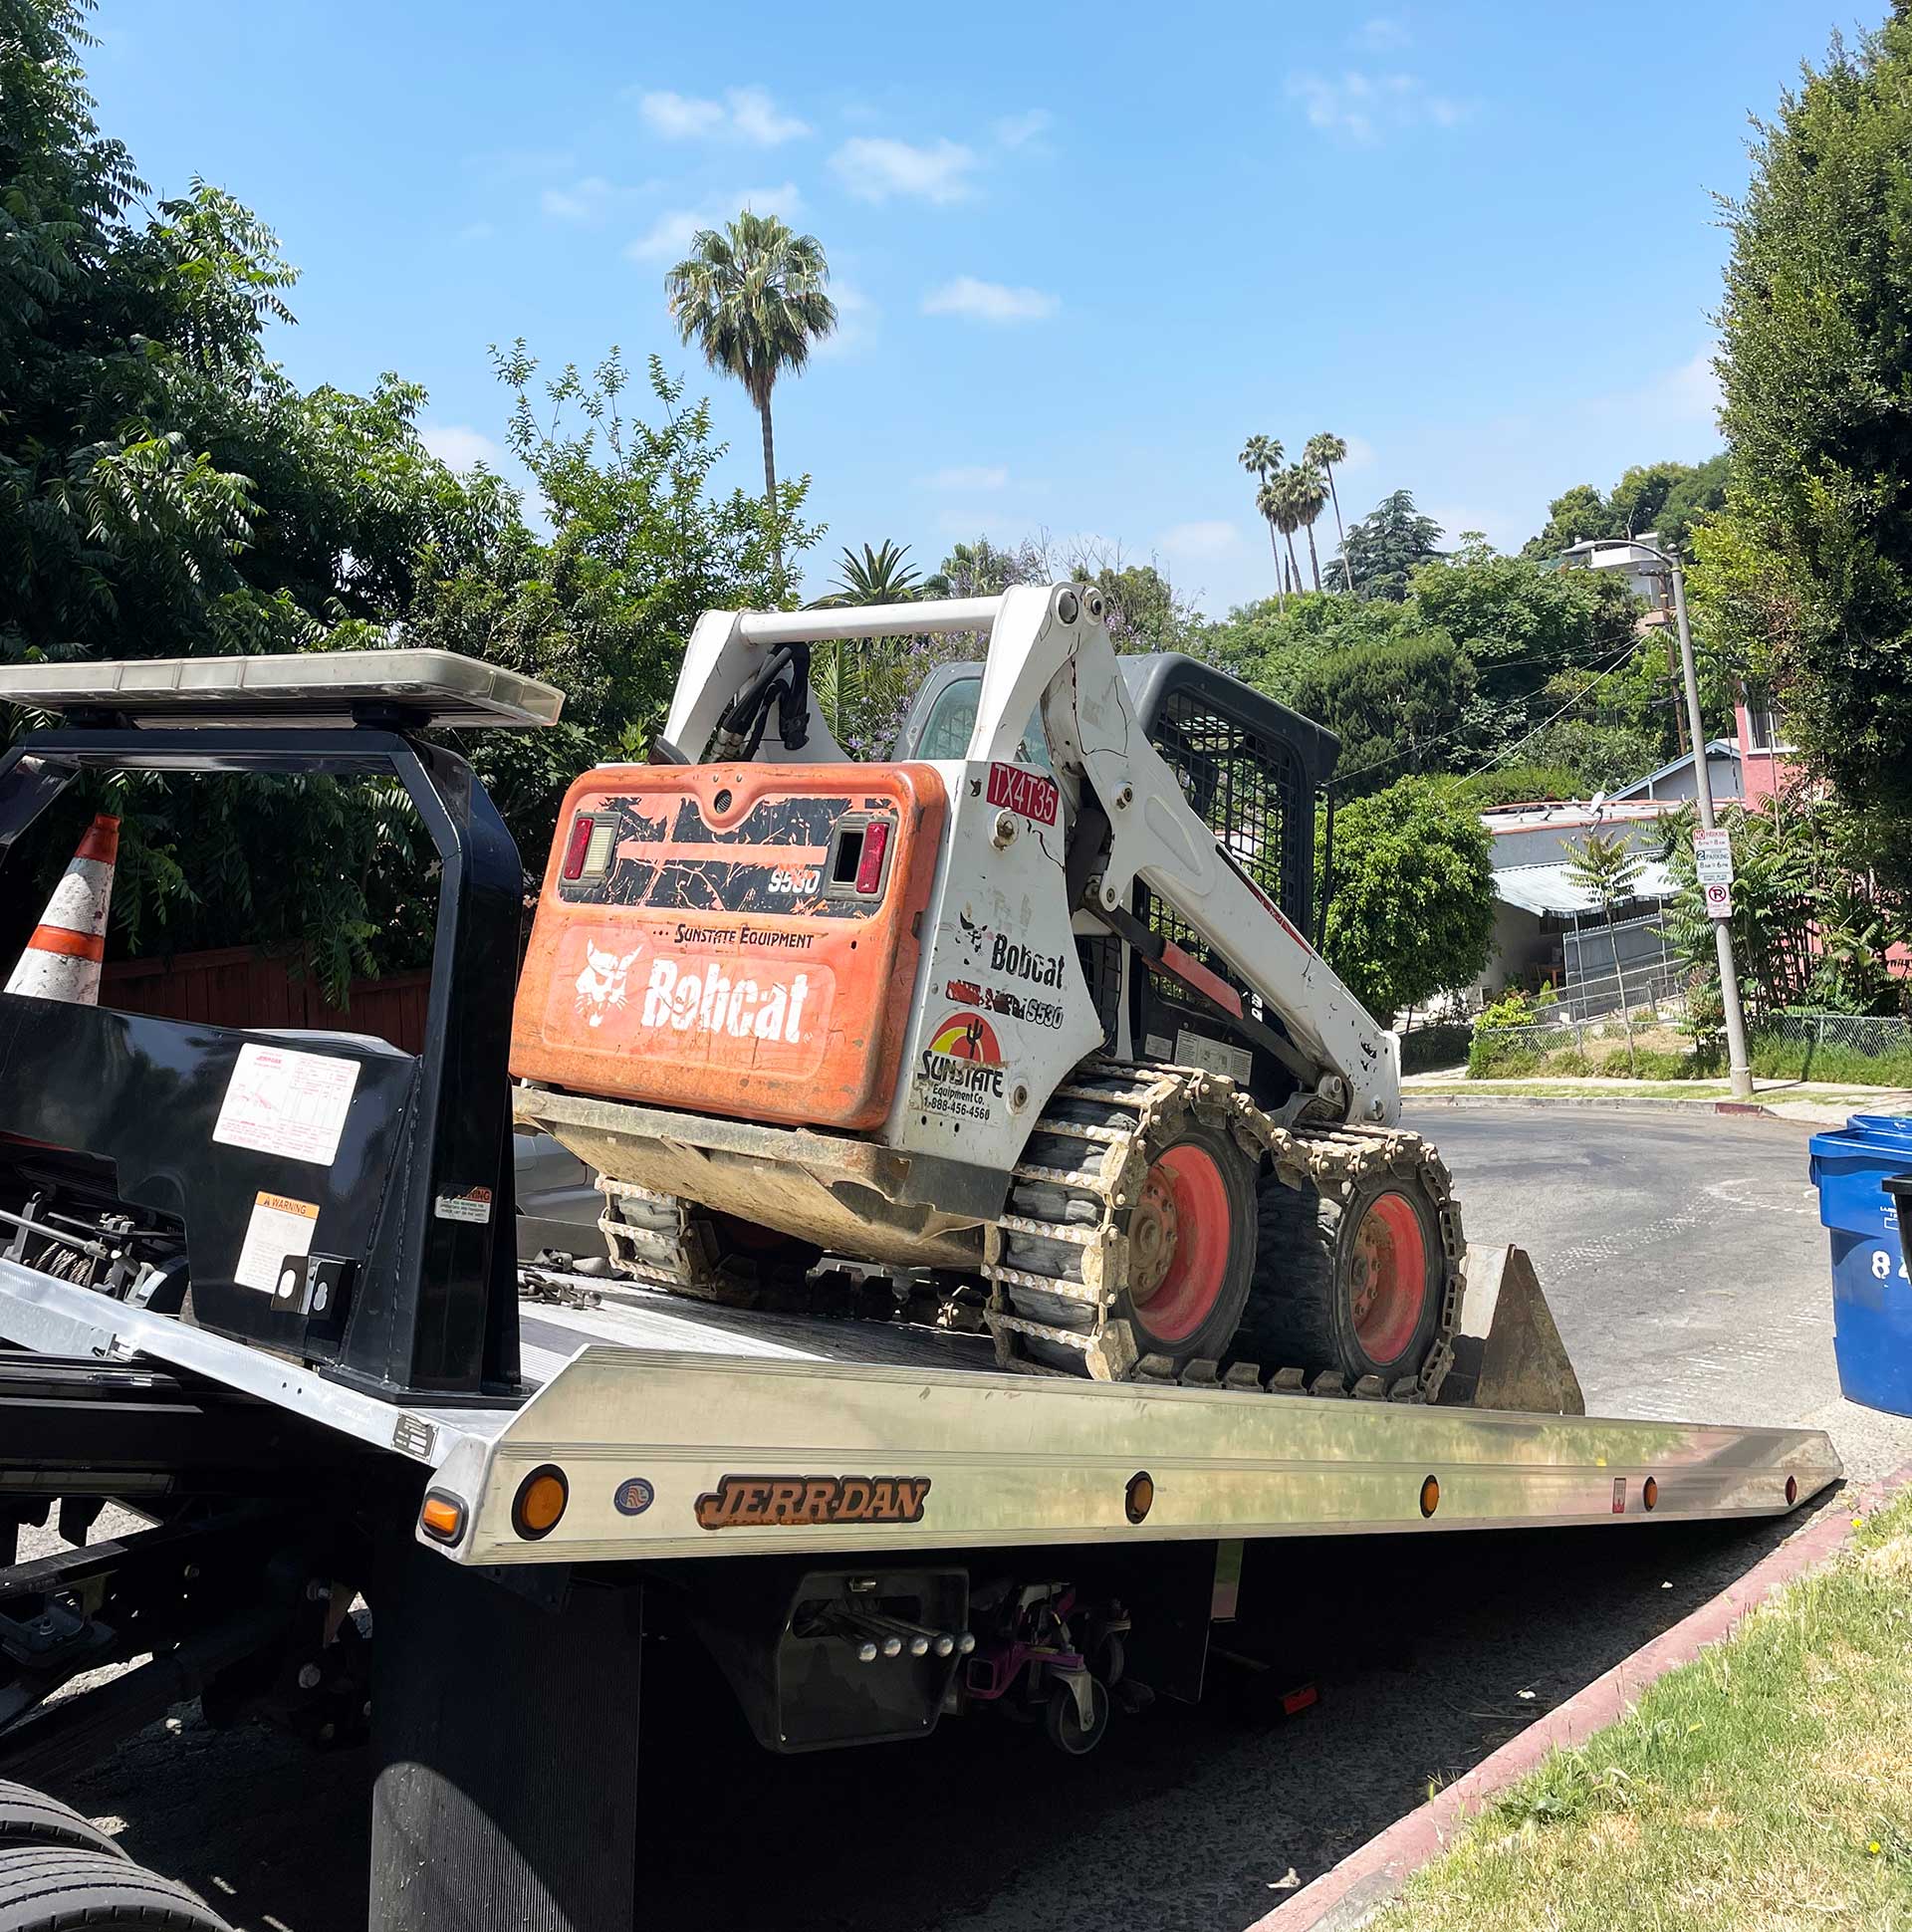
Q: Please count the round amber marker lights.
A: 4